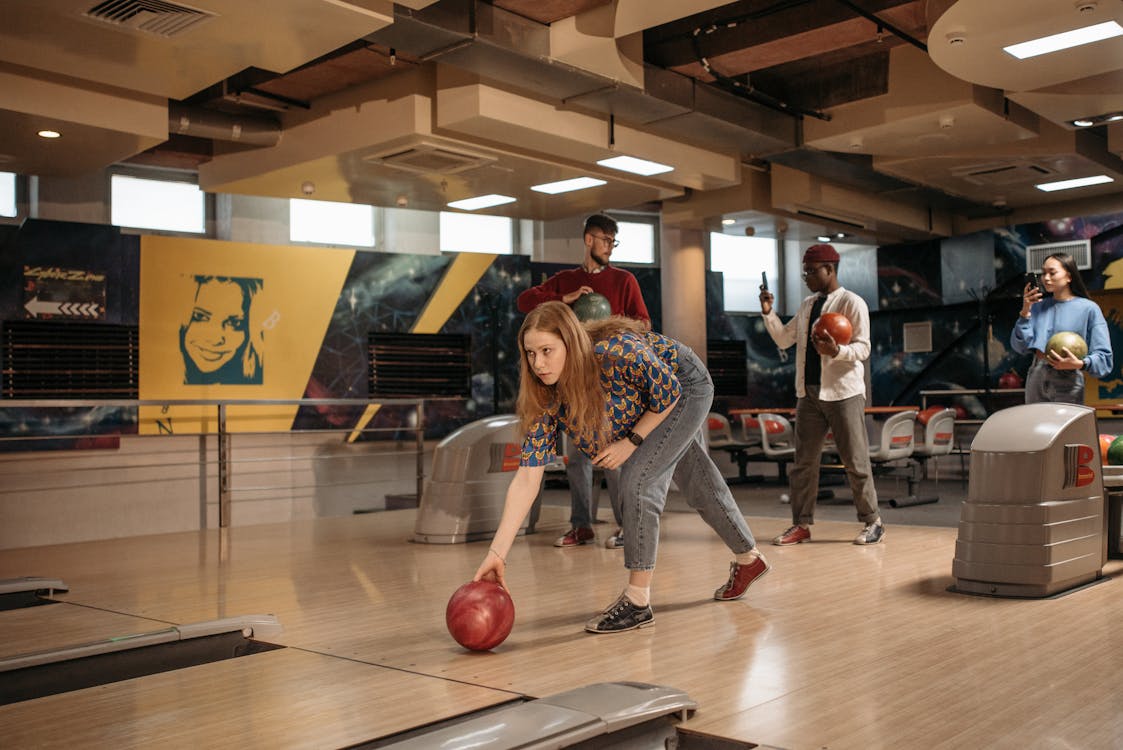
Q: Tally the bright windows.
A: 6